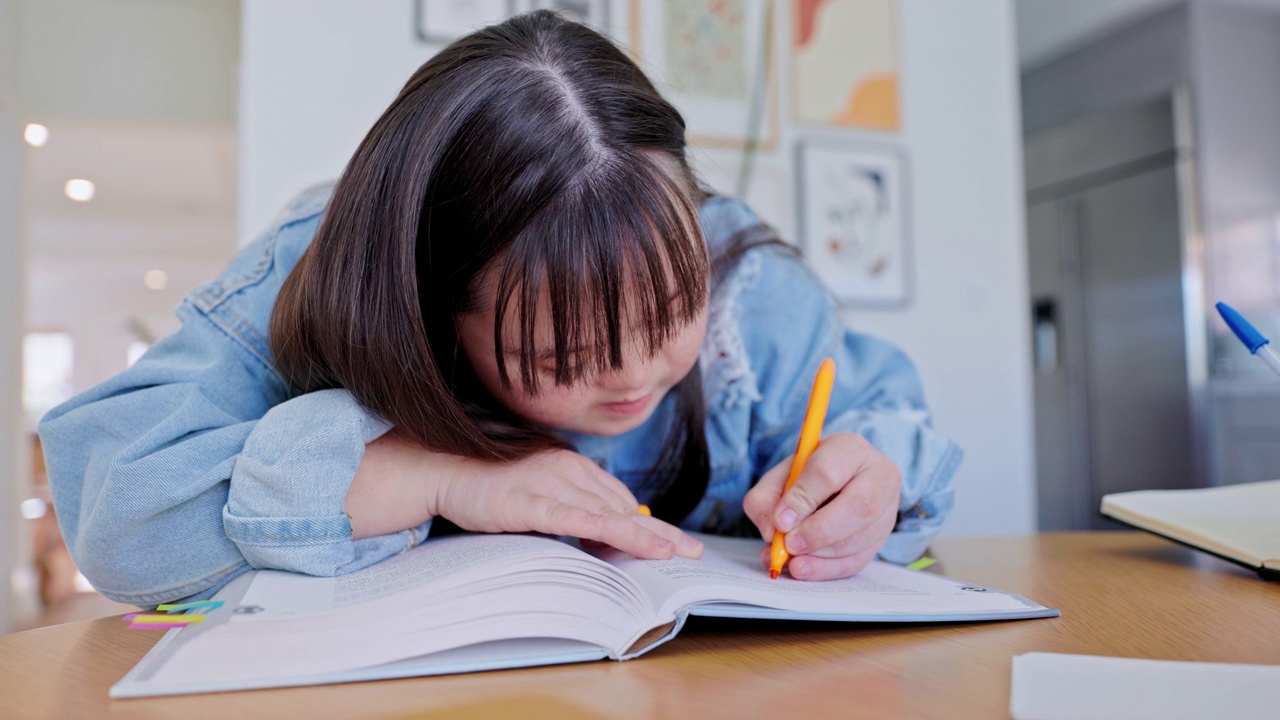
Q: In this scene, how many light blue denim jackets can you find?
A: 1